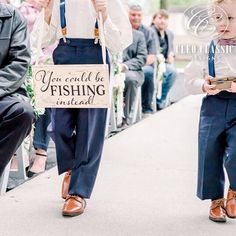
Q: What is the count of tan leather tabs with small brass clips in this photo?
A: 2